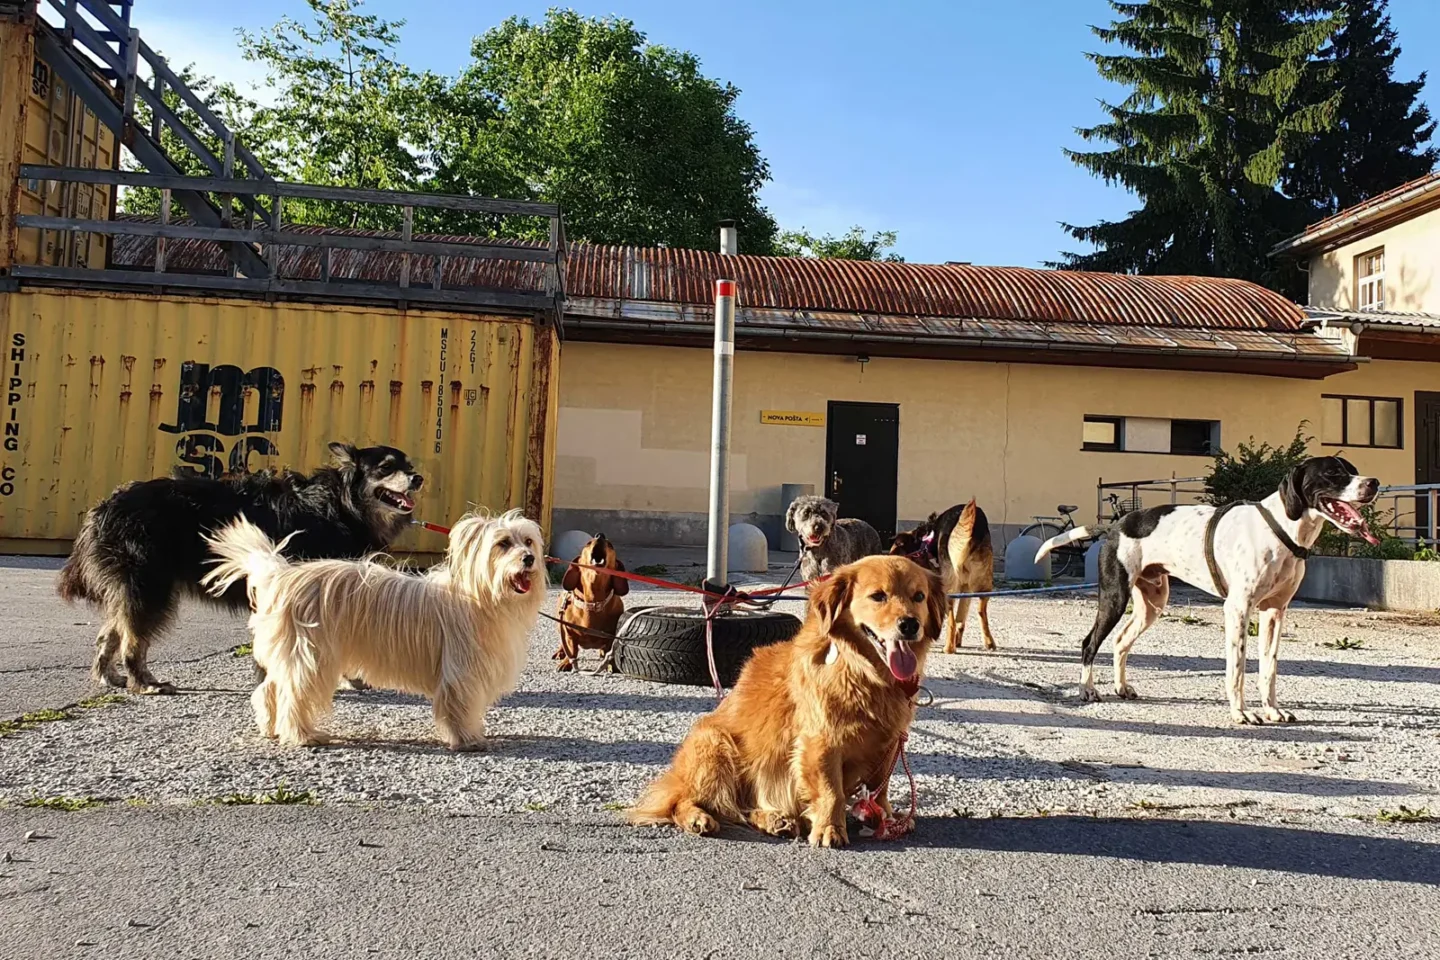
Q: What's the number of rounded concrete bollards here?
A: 4